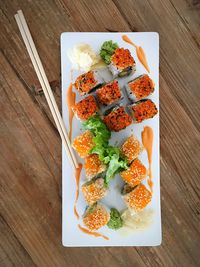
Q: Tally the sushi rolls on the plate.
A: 14